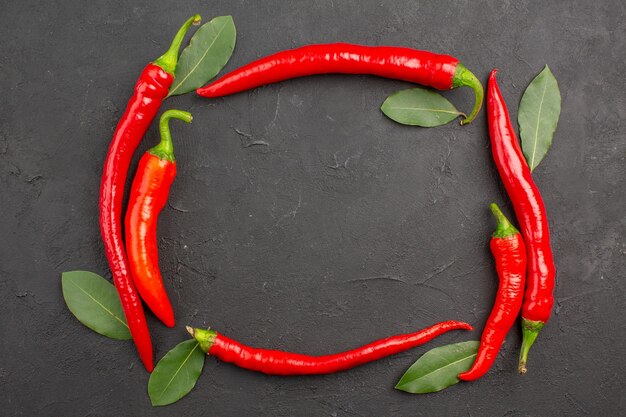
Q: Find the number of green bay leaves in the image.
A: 6